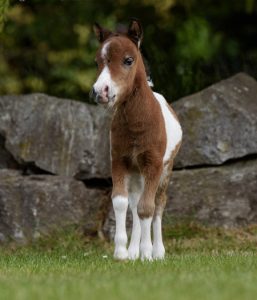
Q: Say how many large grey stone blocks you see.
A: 4